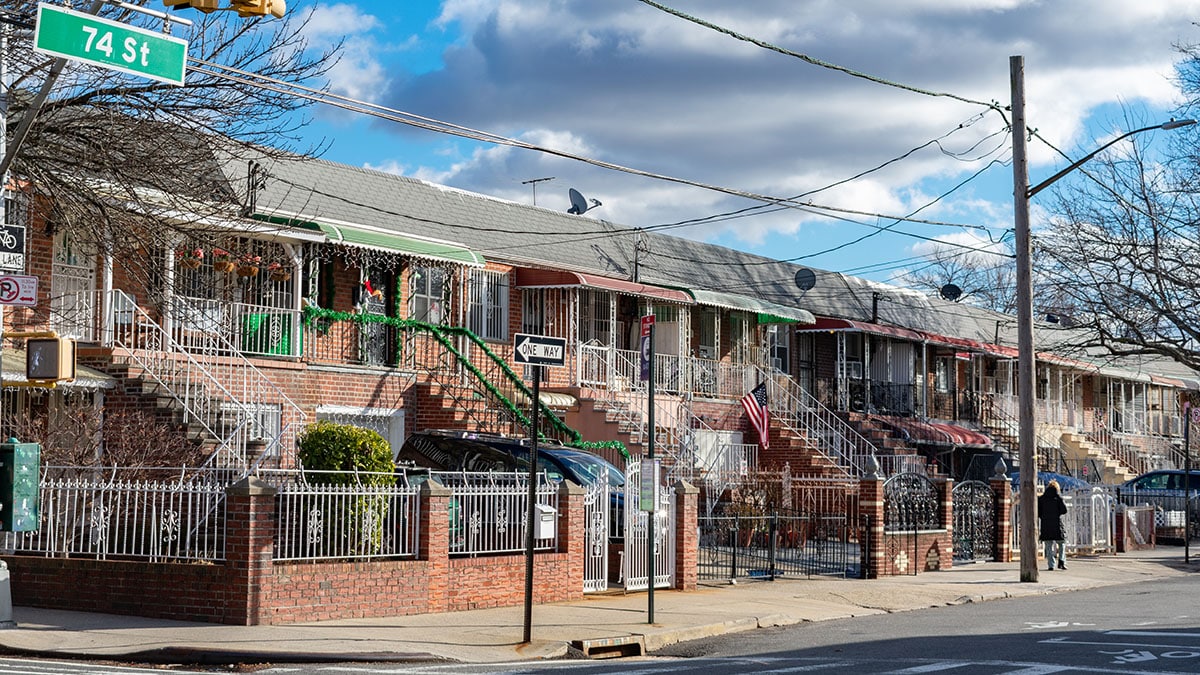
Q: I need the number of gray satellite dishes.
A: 3